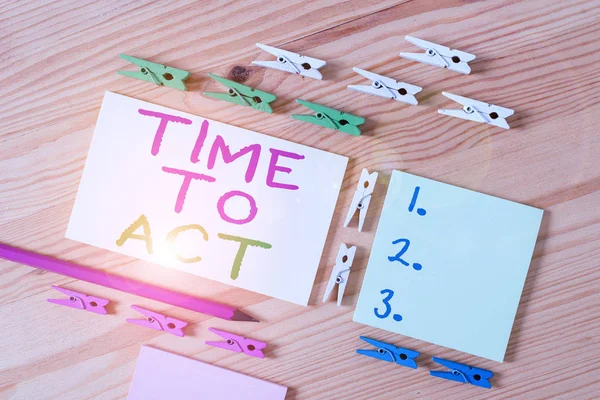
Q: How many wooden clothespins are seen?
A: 14